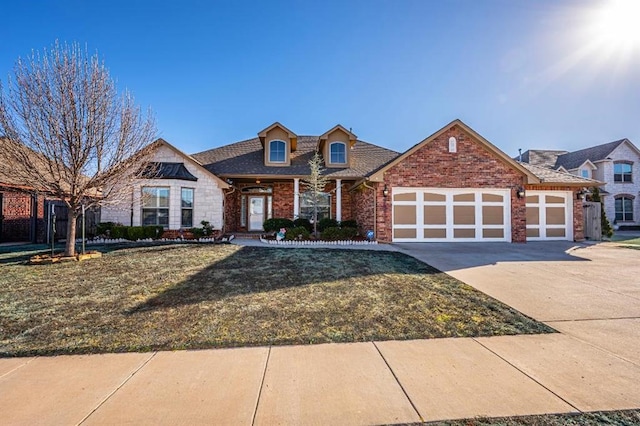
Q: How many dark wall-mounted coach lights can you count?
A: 3